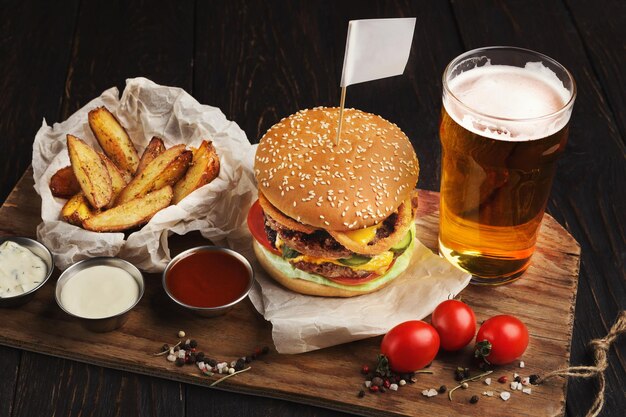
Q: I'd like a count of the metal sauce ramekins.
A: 3